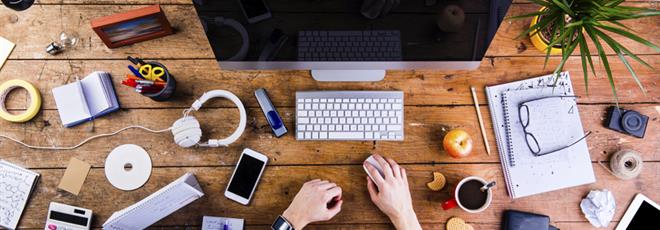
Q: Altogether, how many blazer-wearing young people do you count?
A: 0